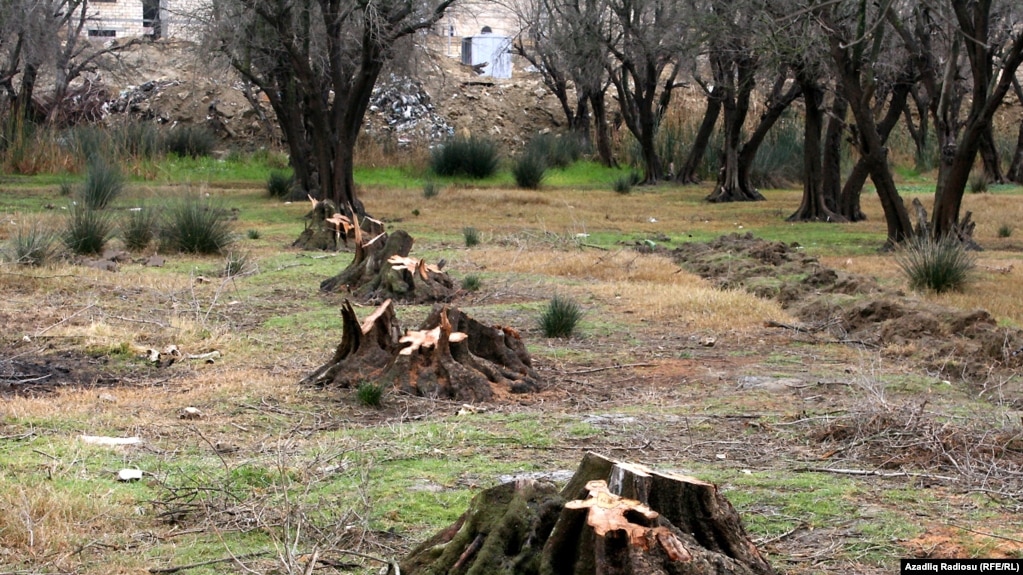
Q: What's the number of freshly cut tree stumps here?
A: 4